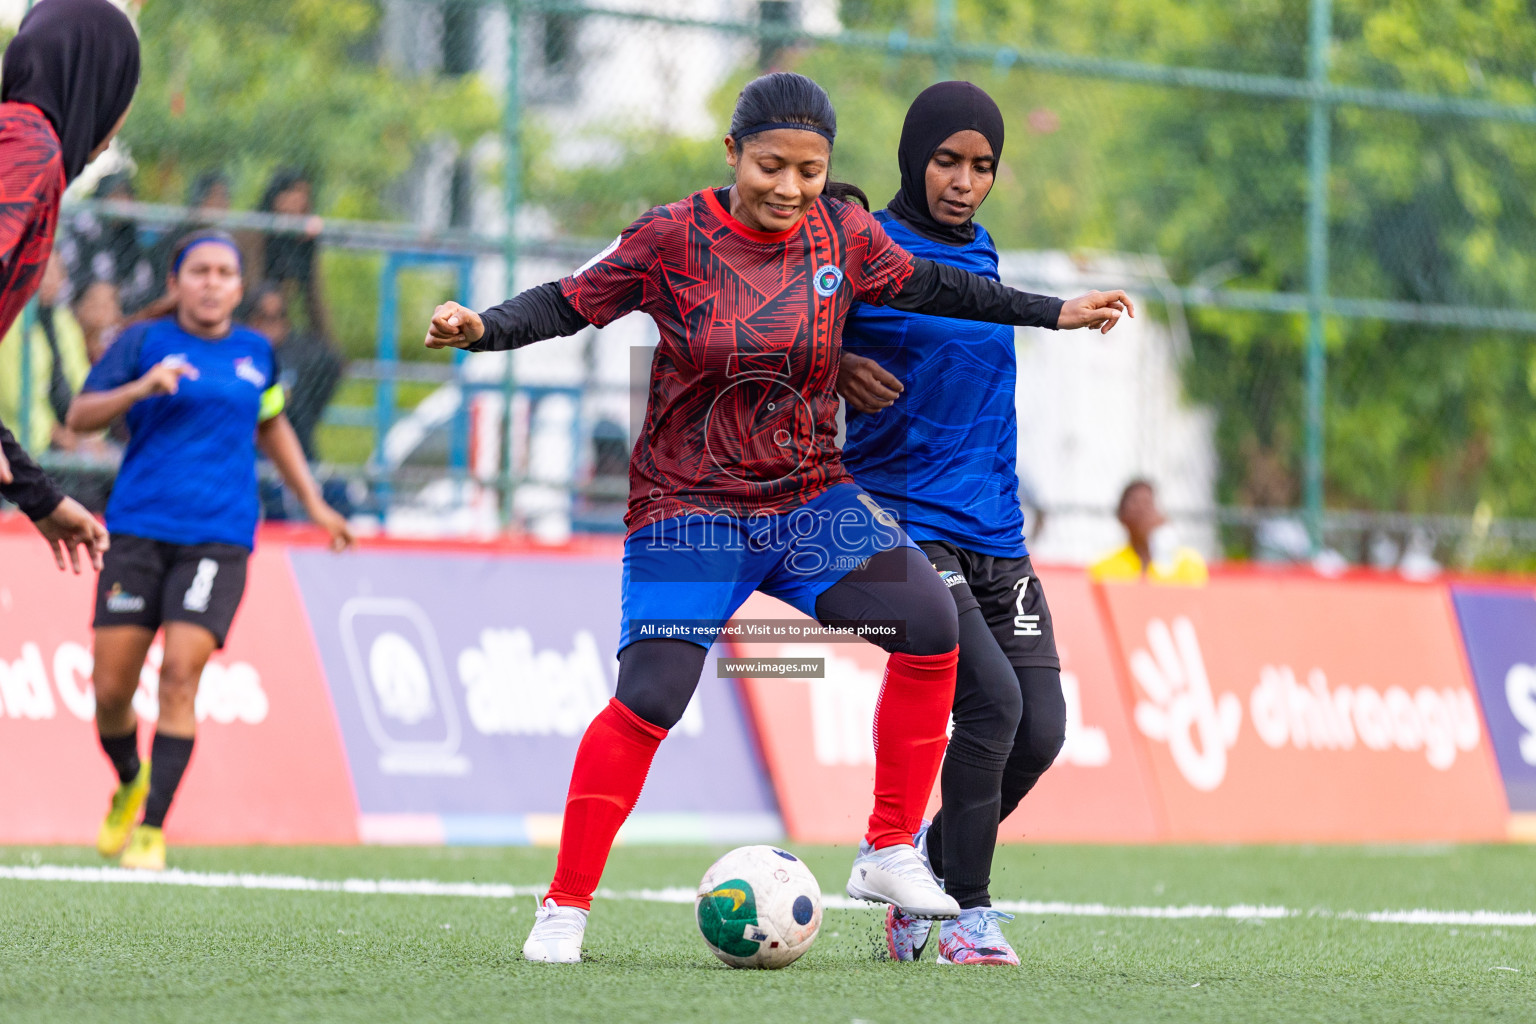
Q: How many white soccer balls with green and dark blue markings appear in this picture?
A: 1